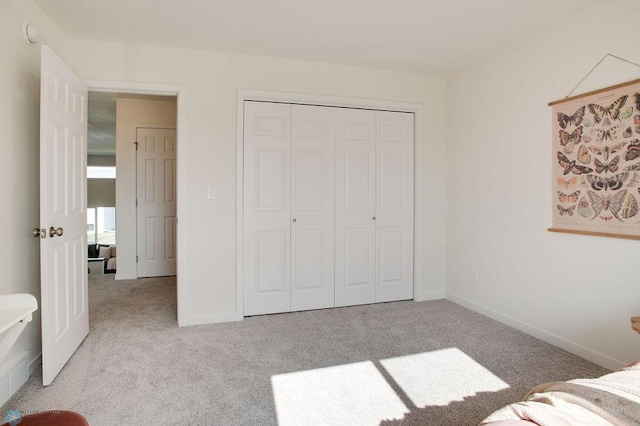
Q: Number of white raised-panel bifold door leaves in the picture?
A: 4